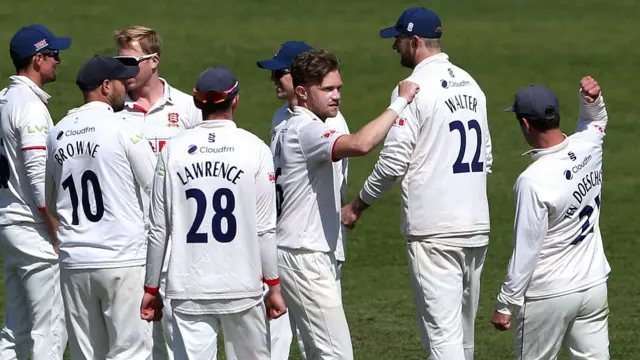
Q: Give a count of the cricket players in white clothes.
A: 8